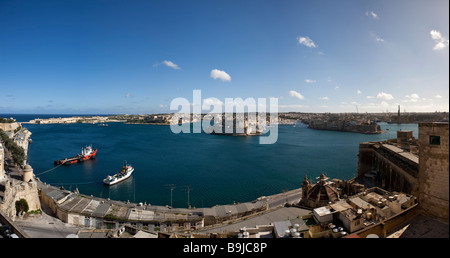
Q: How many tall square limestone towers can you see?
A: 1